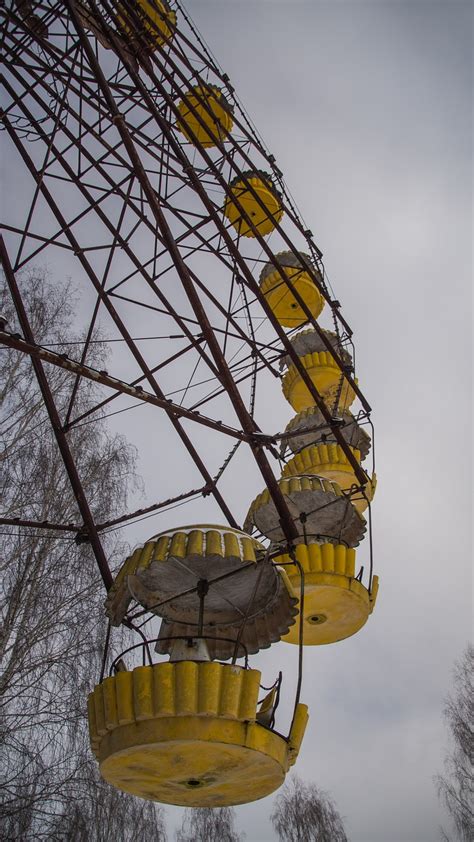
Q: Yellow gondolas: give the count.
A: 8